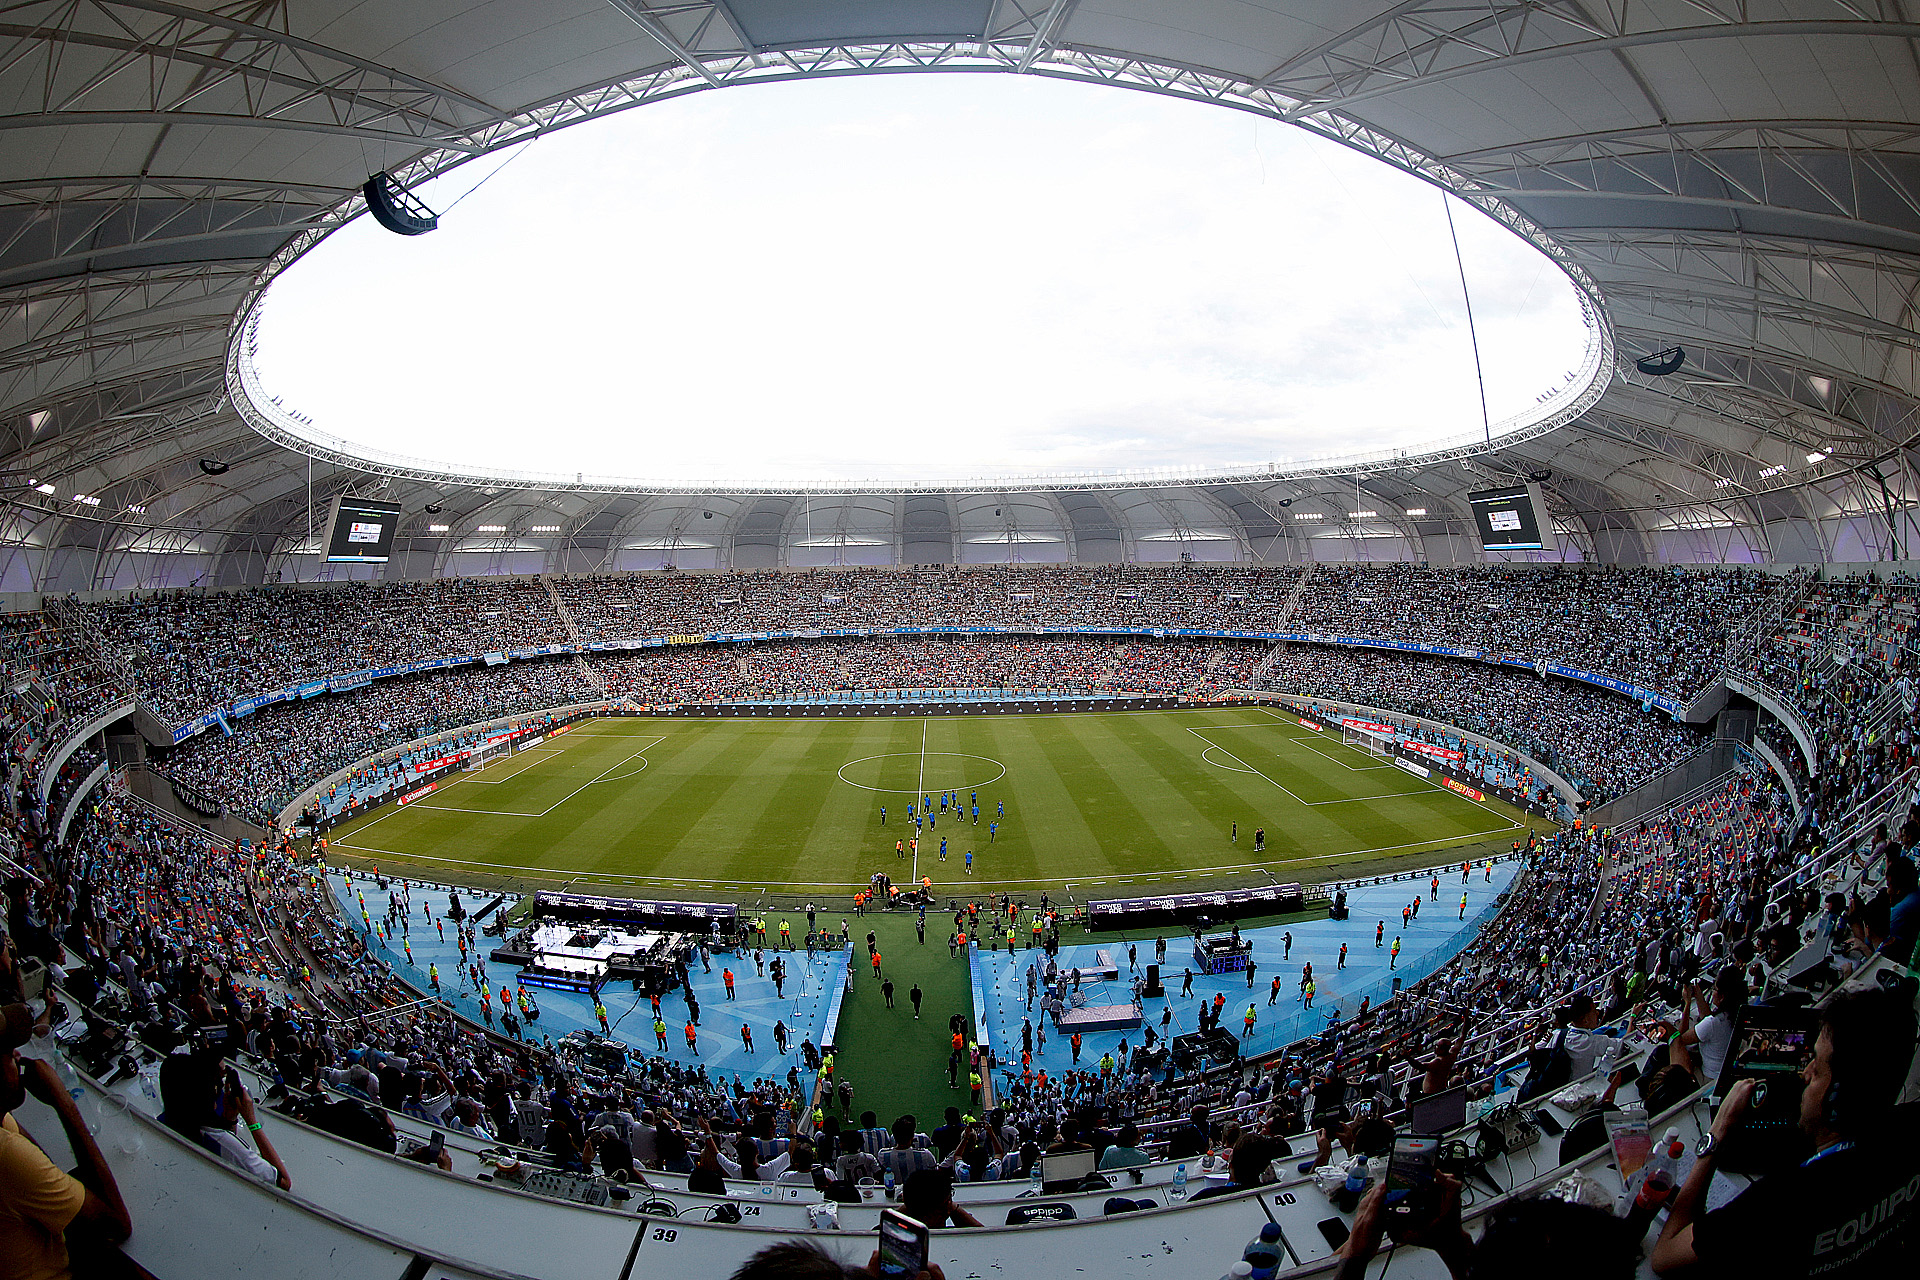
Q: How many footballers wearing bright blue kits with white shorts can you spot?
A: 0